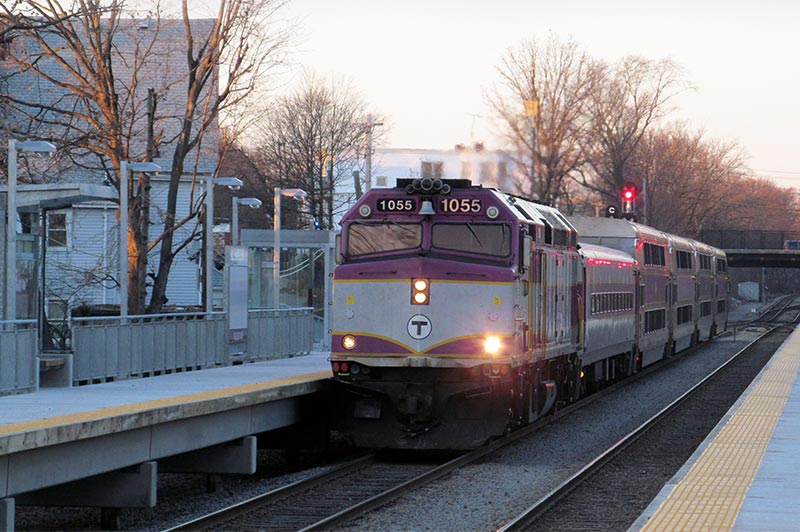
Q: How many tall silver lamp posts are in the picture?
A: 5